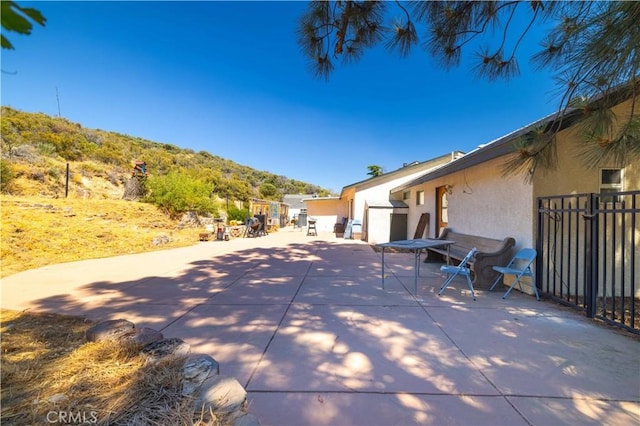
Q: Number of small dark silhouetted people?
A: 0